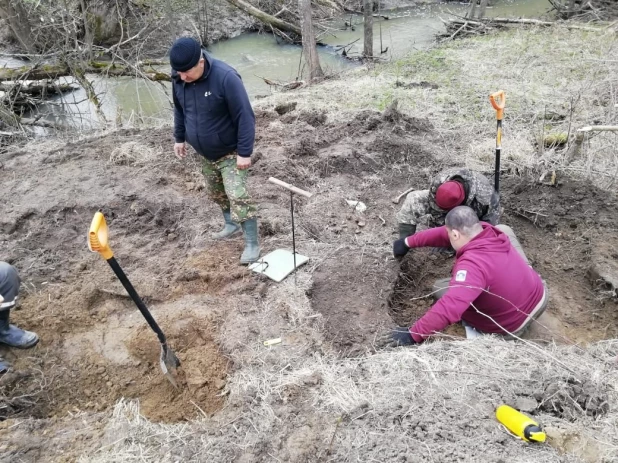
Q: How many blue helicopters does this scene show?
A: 0